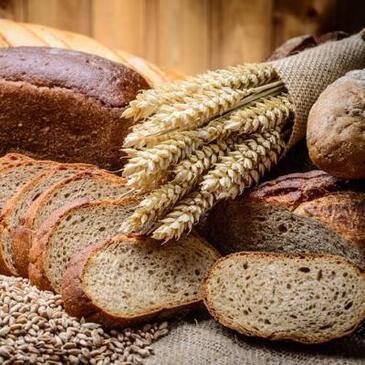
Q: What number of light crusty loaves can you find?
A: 1